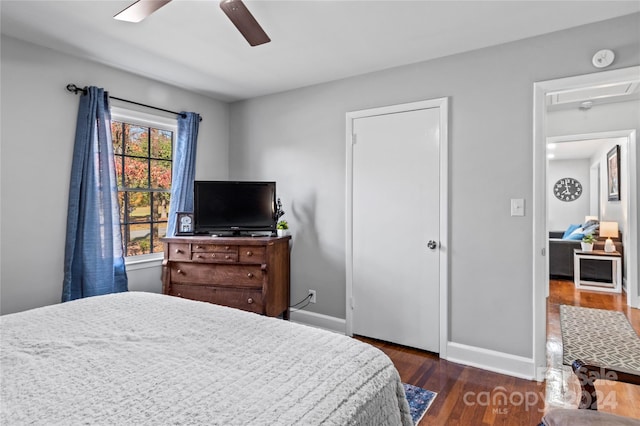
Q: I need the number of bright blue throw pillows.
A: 2